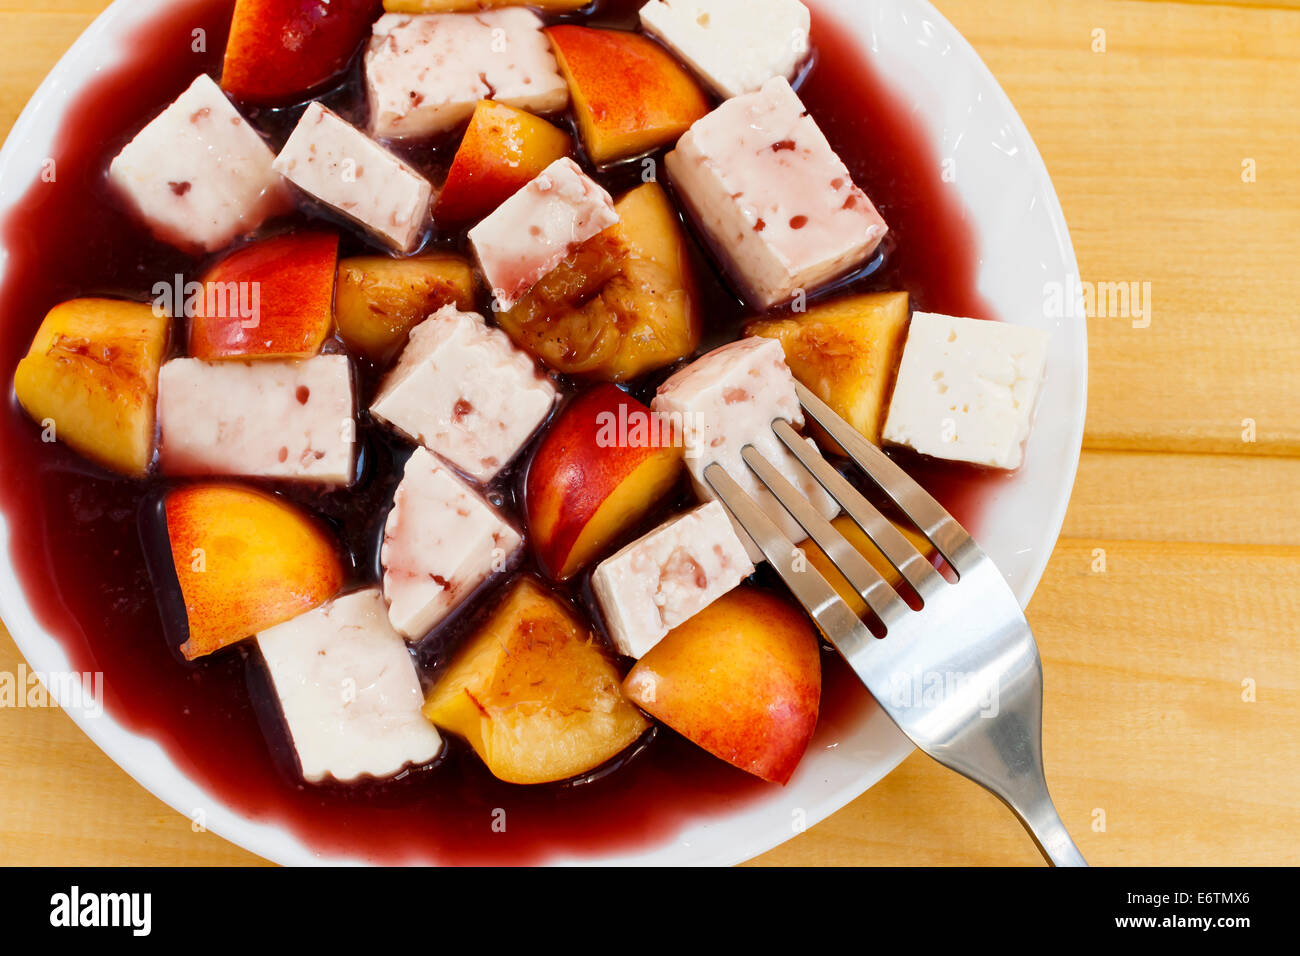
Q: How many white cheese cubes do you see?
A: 13